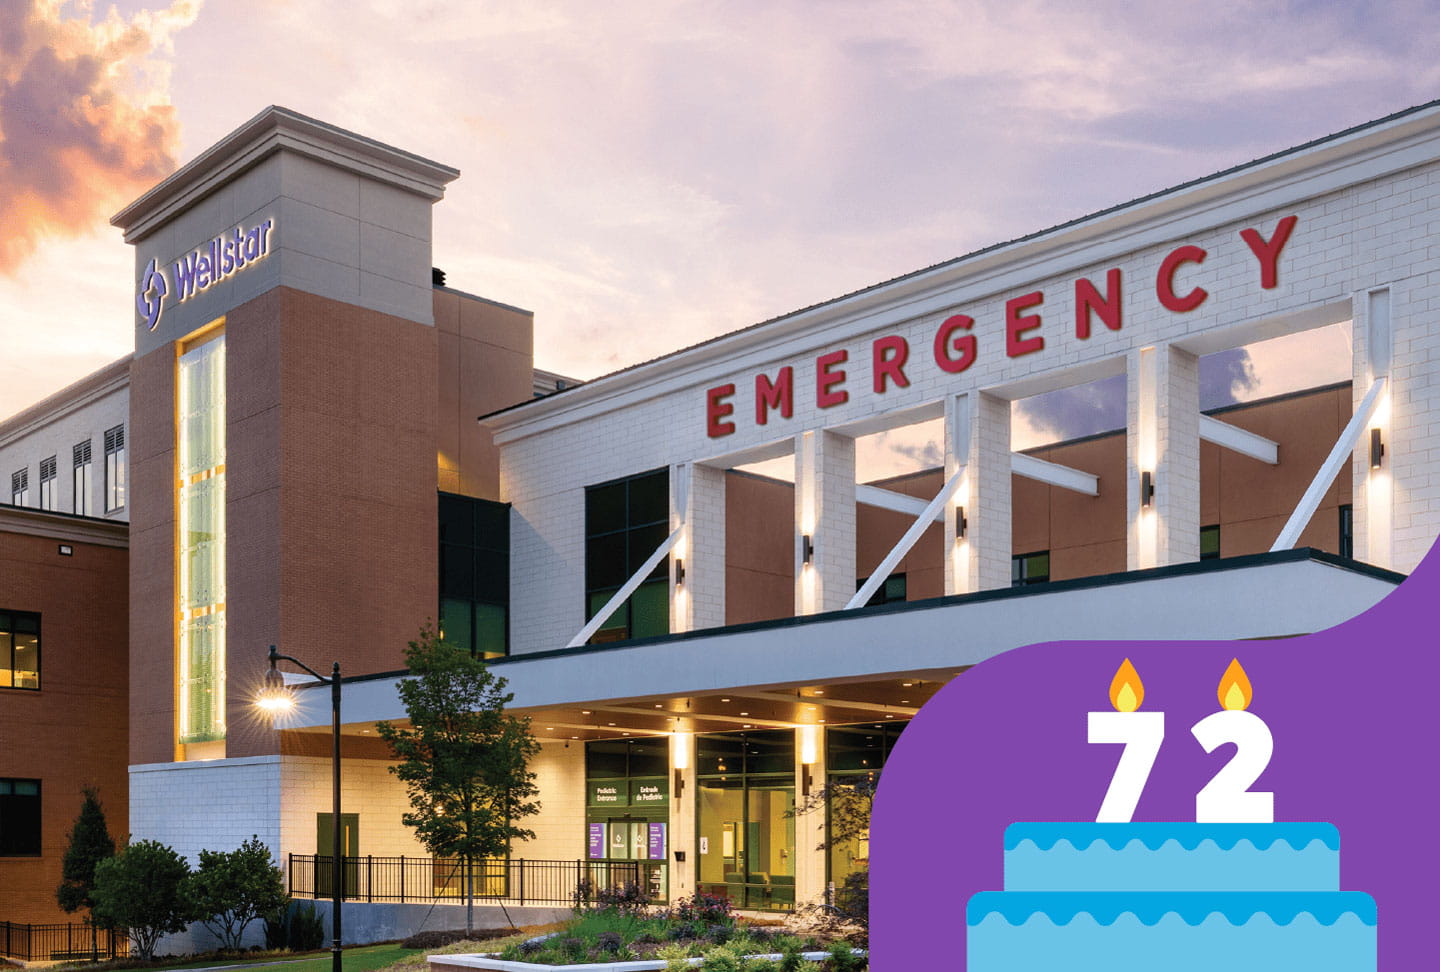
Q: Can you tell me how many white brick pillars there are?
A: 5